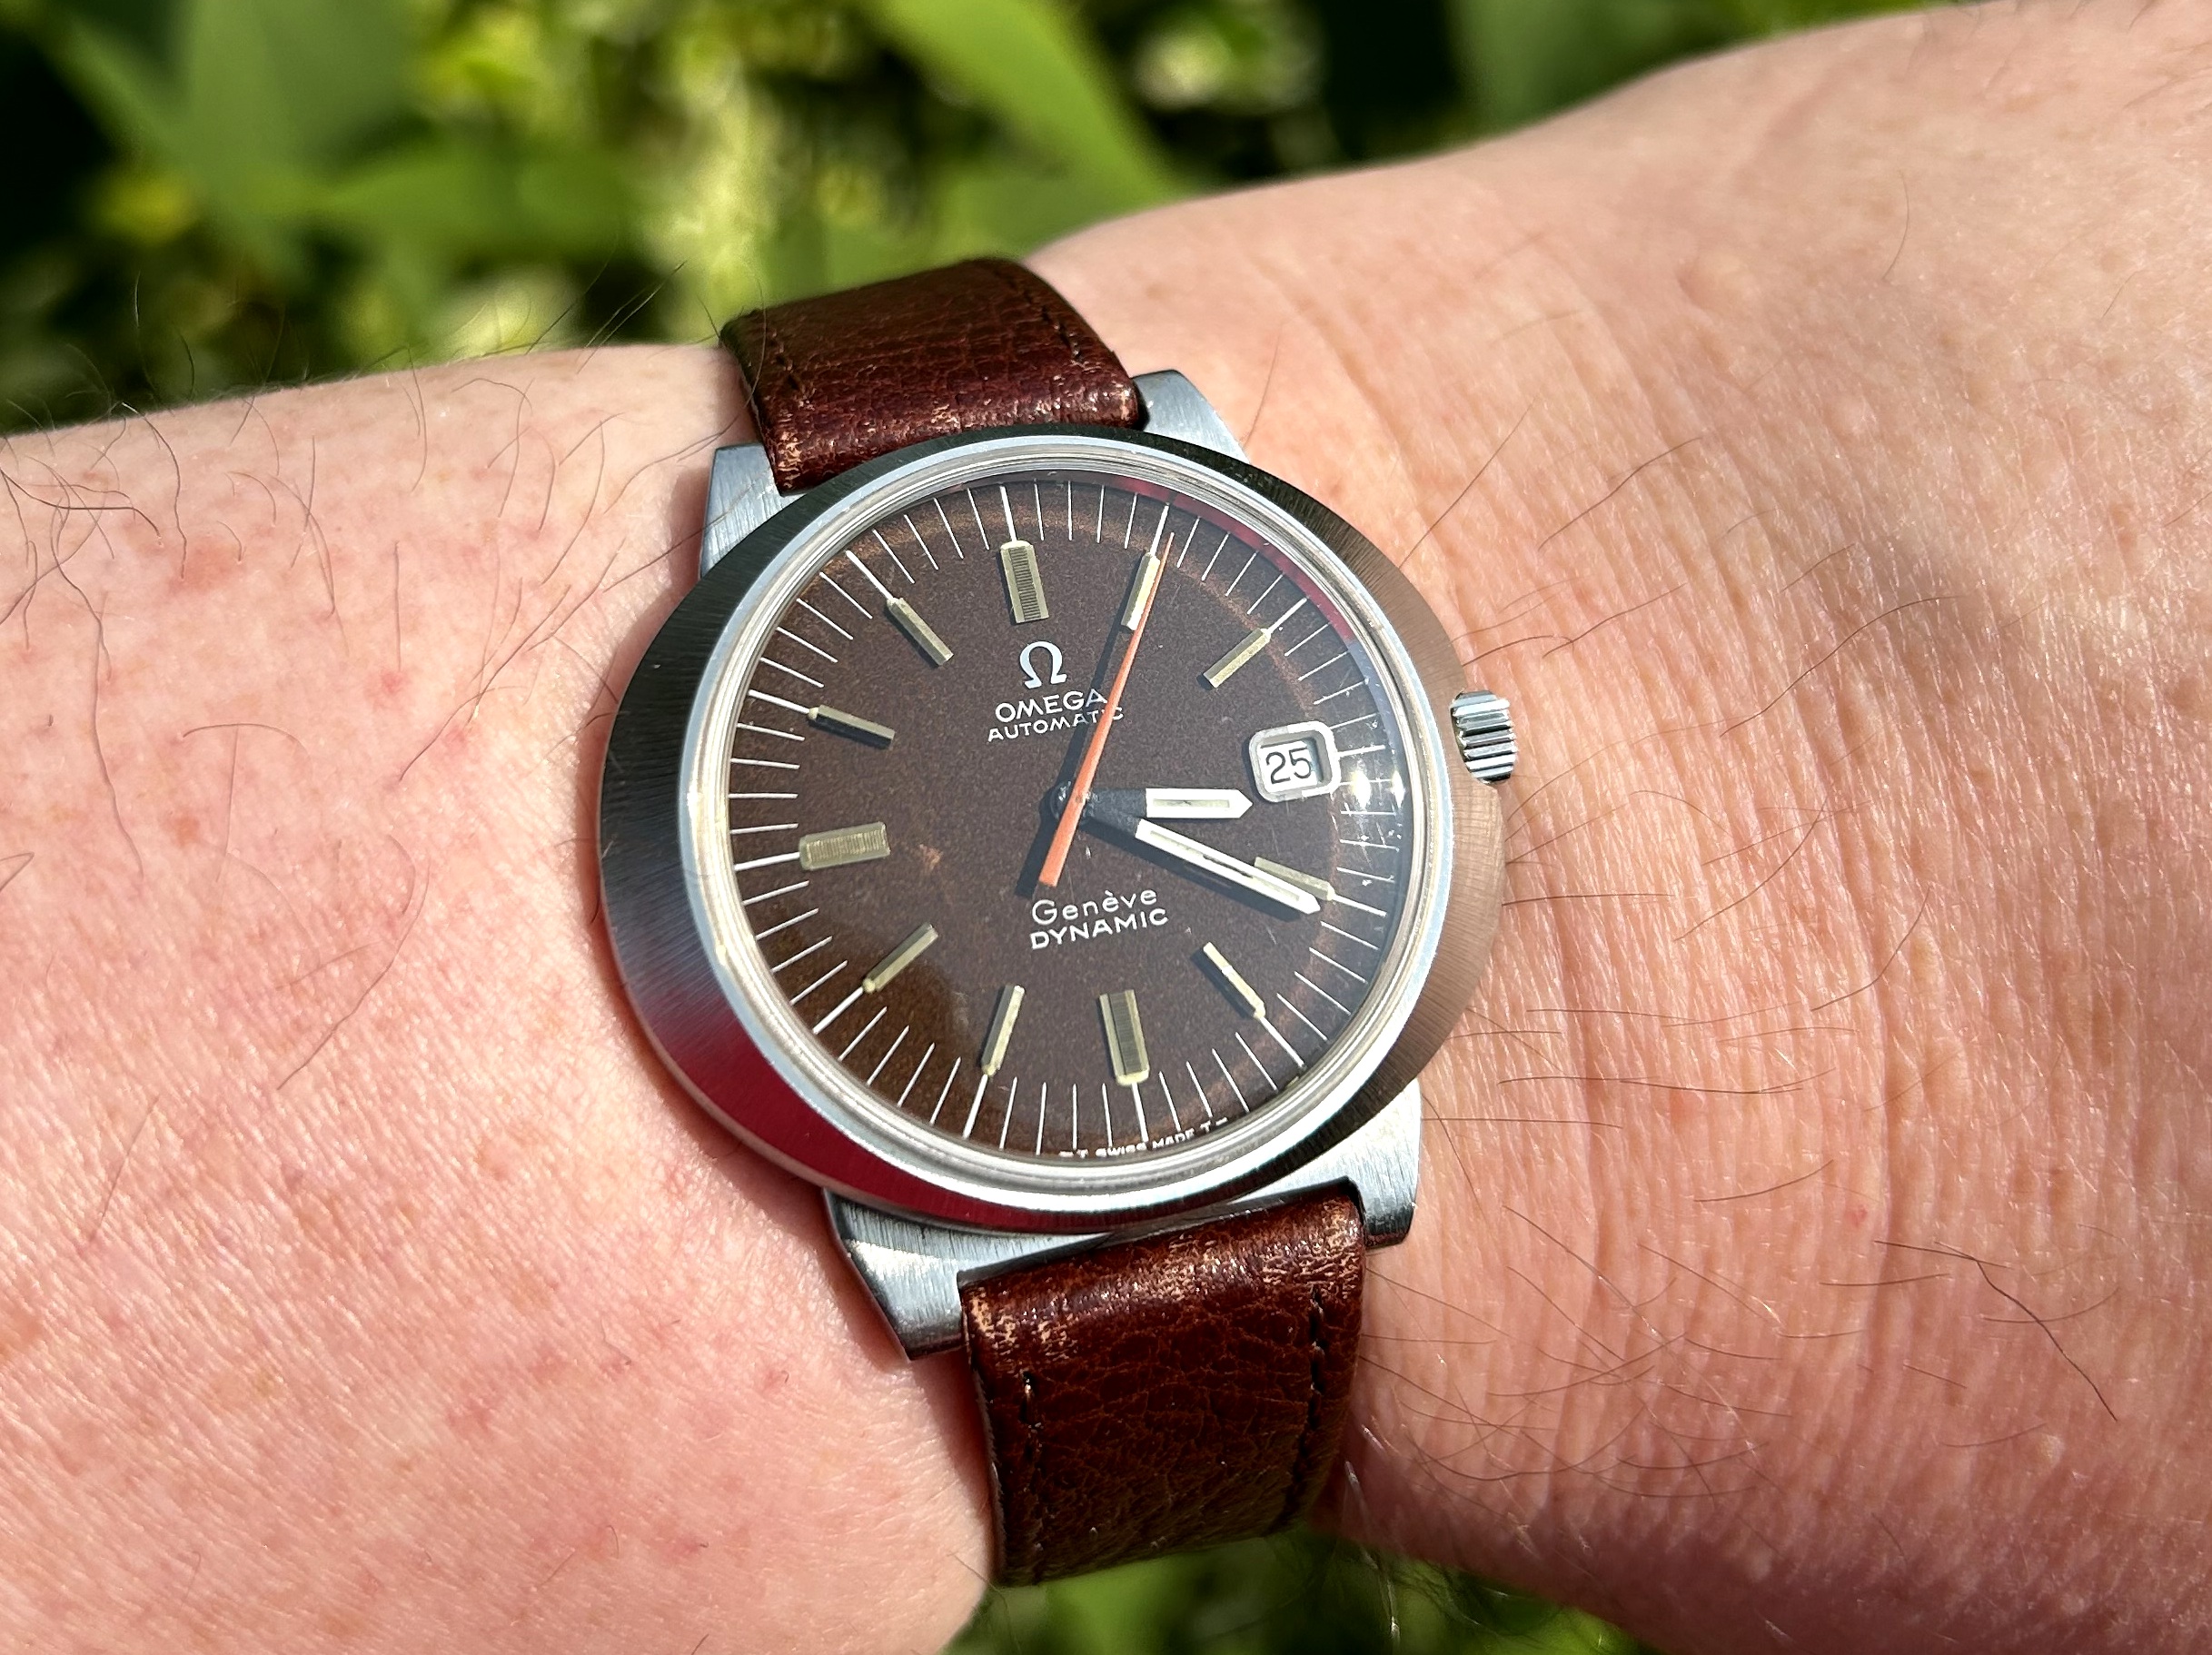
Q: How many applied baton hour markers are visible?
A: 11